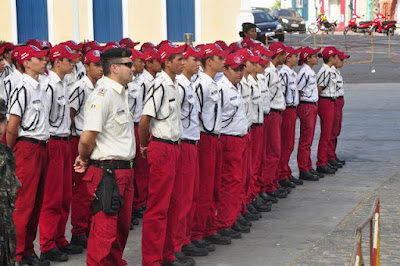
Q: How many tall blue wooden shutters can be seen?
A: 3